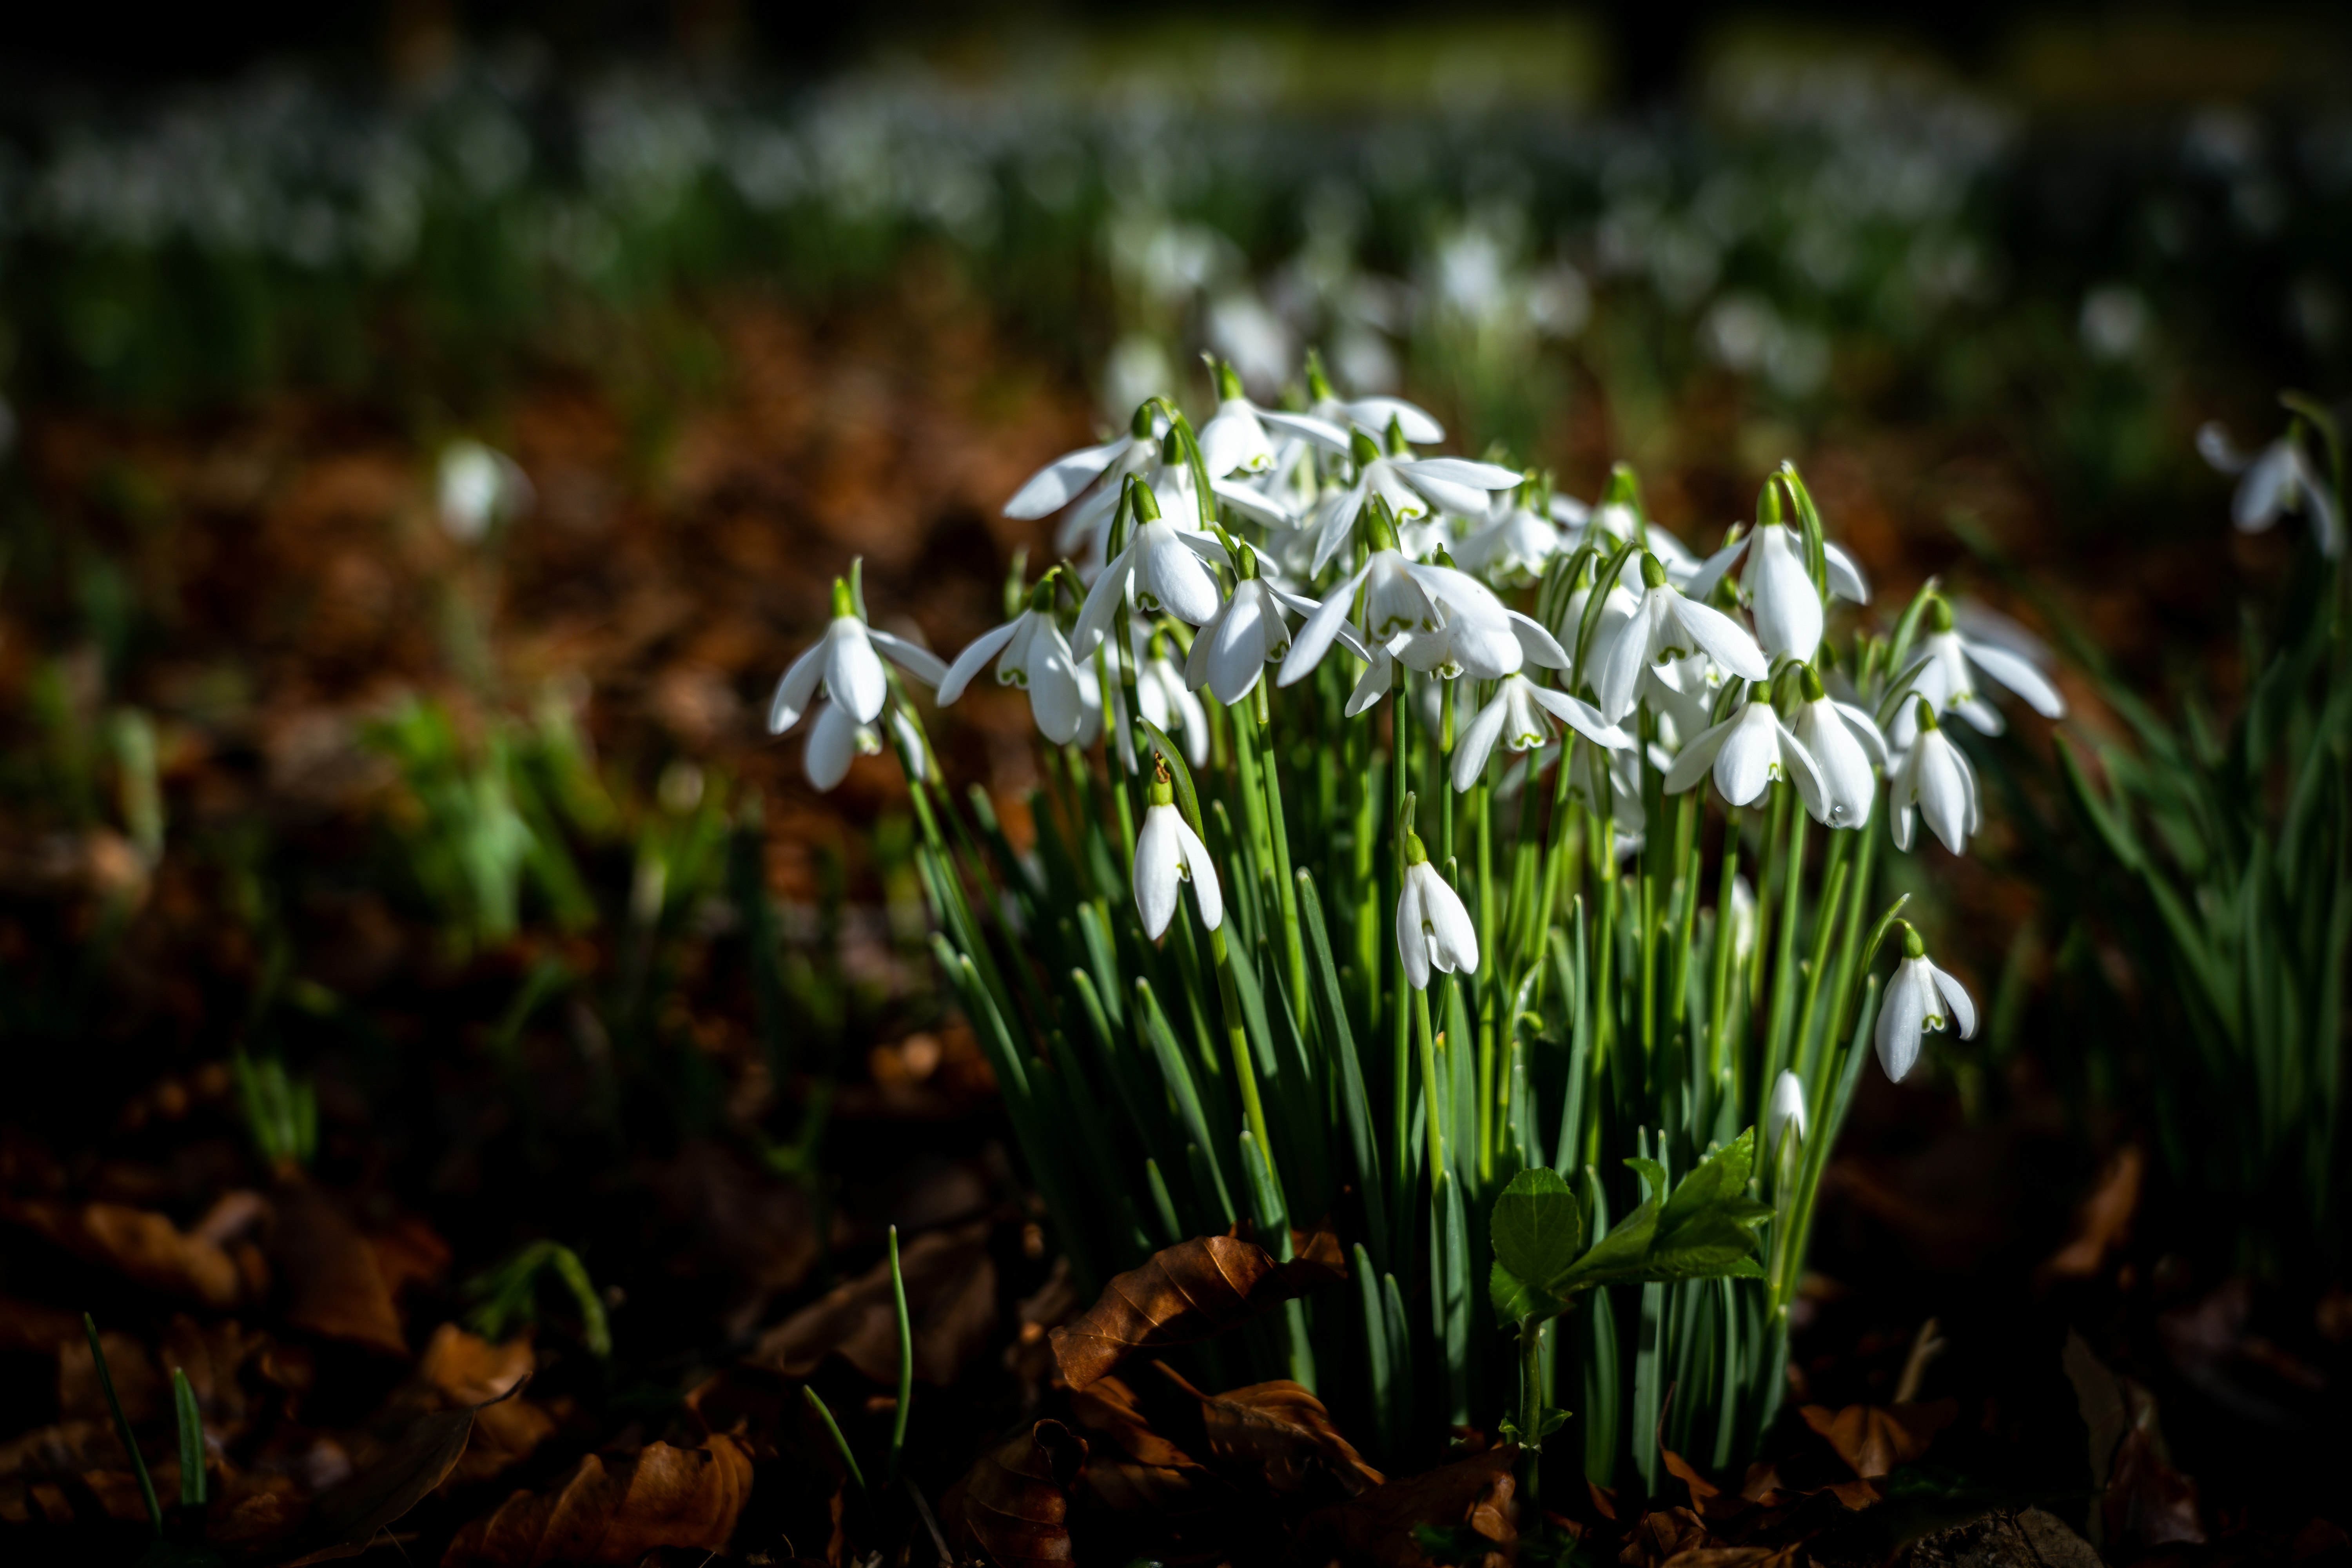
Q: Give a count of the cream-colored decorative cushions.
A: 0